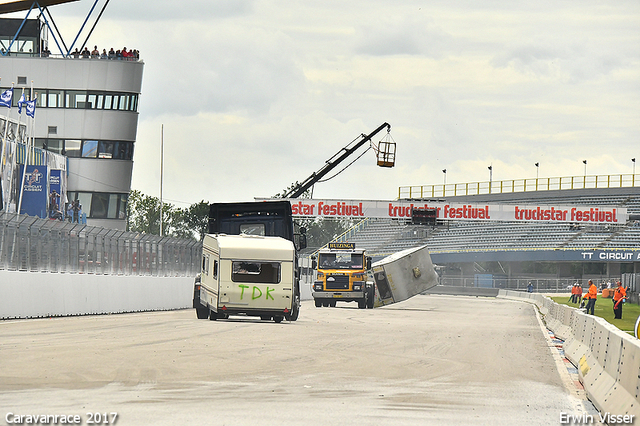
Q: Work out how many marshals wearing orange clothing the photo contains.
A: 4